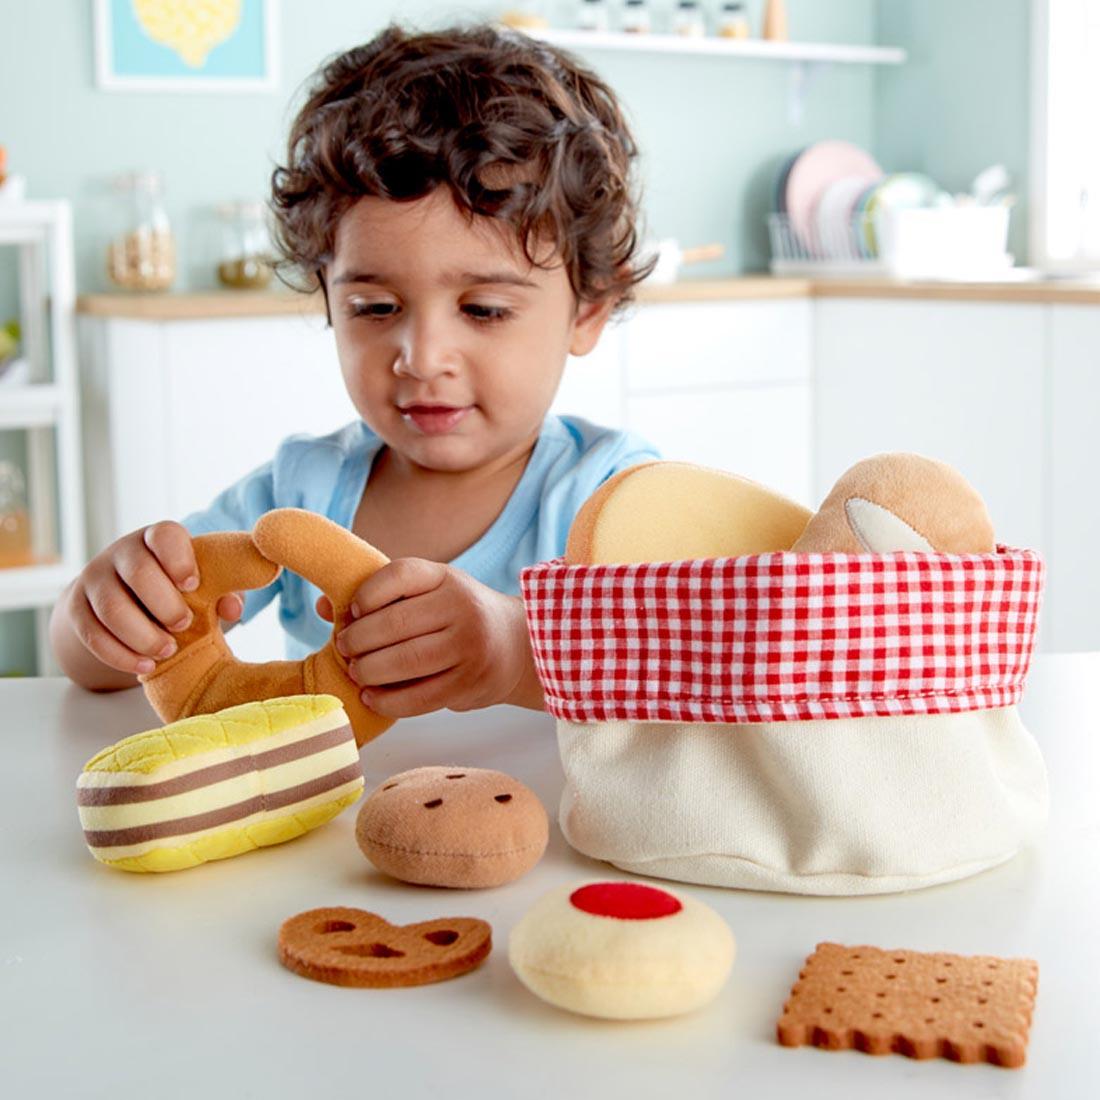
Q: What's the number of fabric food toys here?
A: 8